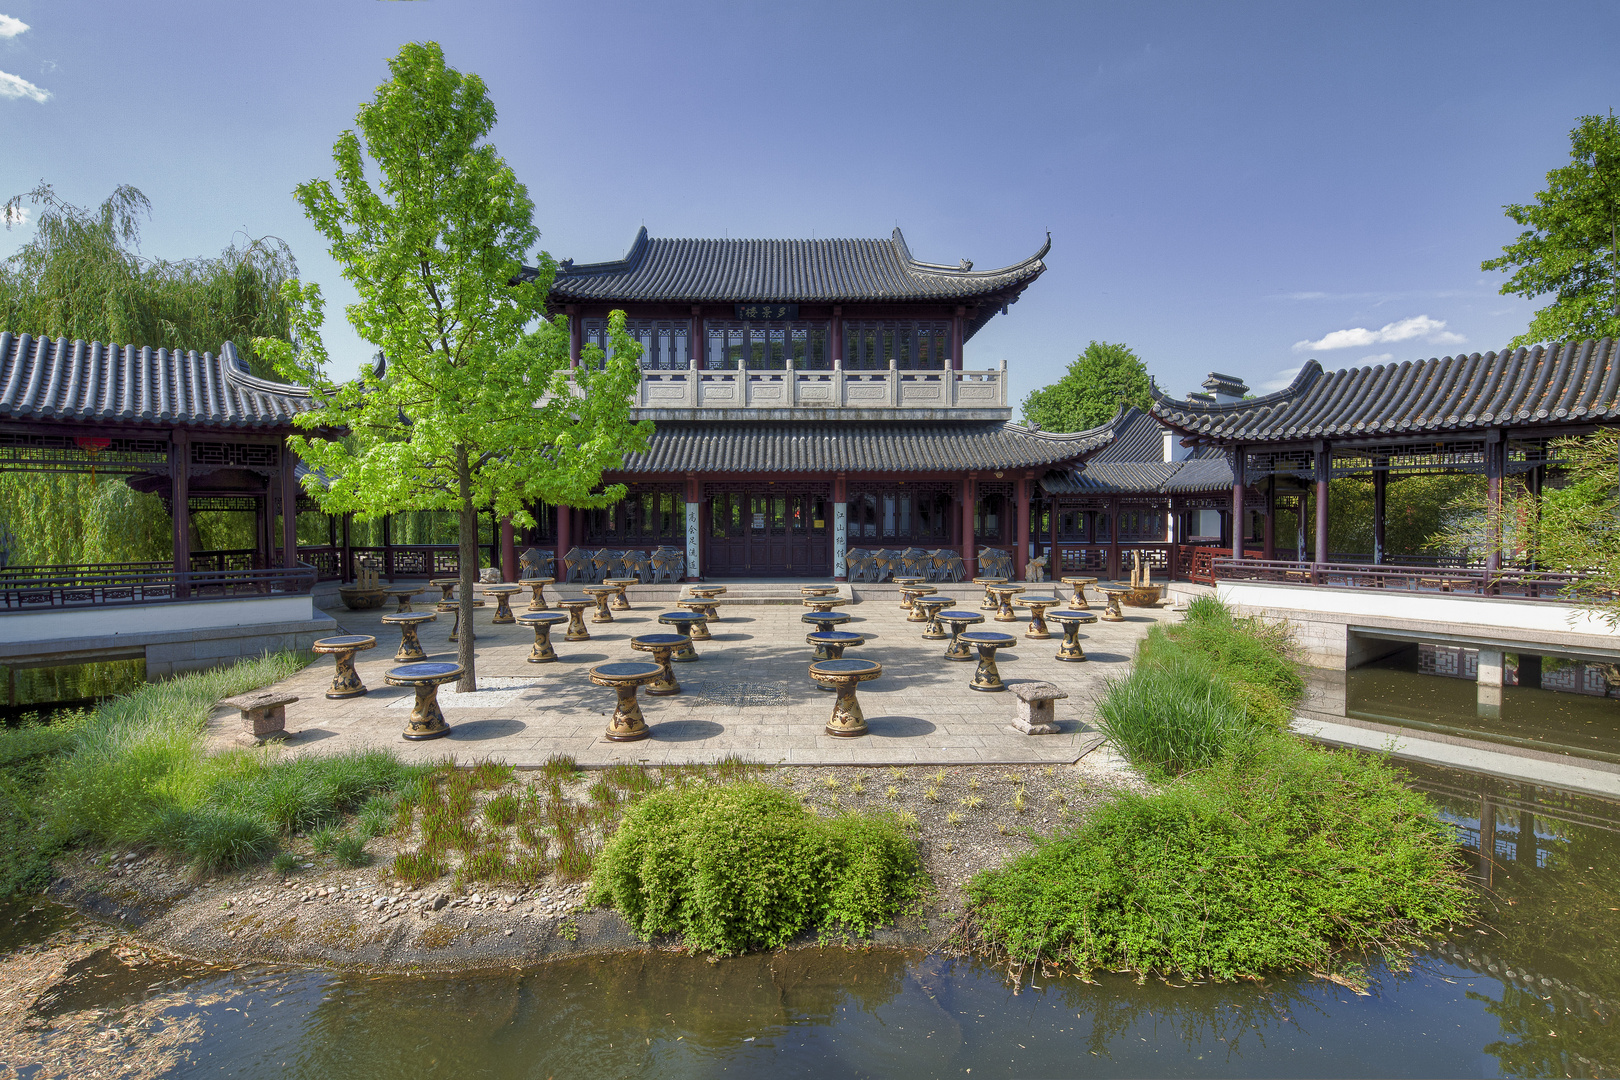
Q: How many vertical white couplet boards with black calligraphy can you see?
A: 2